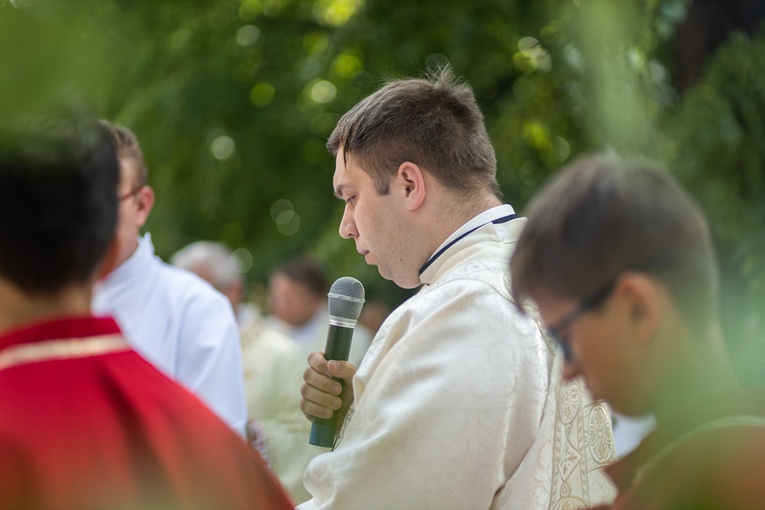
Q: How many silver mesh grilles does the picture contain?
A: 1